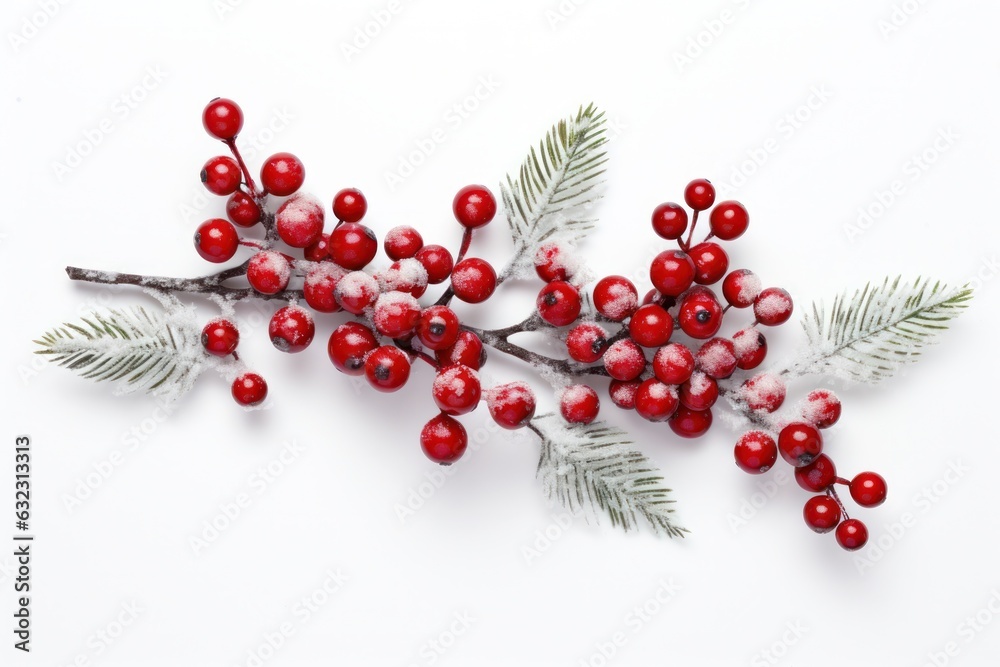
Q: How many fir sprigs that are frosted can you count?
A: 4